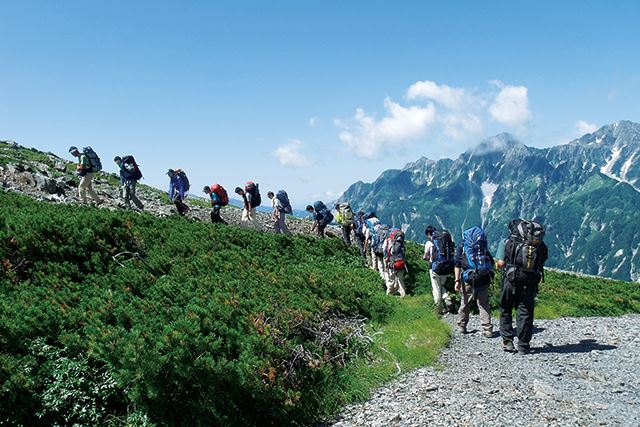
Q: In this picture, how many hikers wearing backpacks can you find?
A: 15